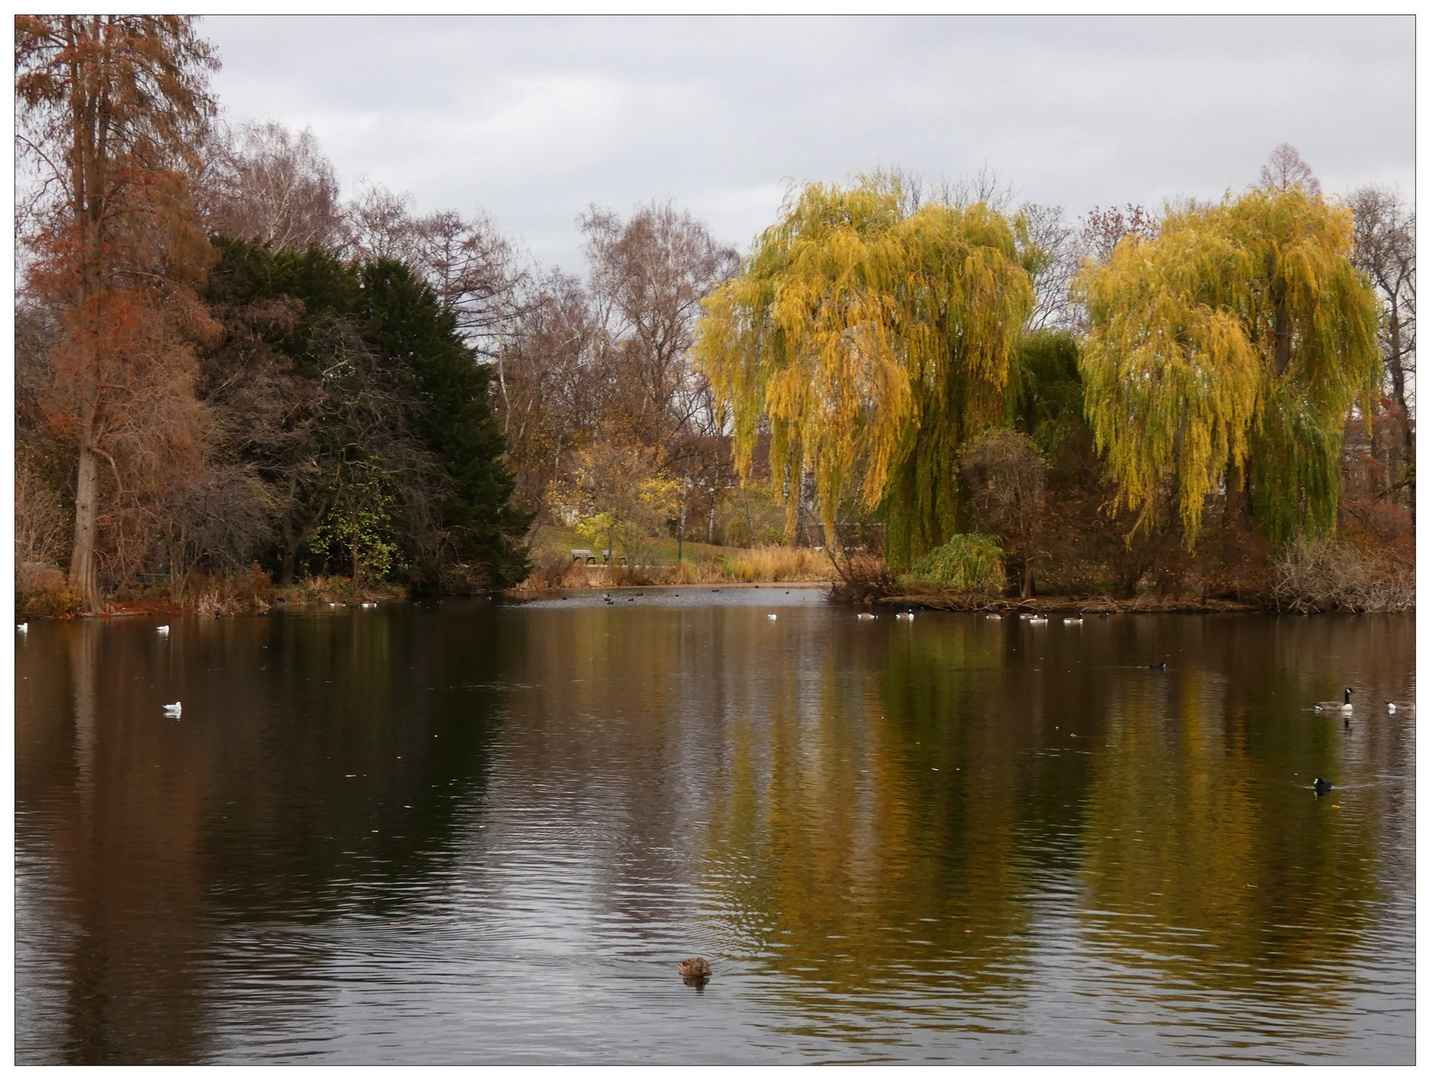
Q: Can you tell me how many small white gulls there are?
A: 4